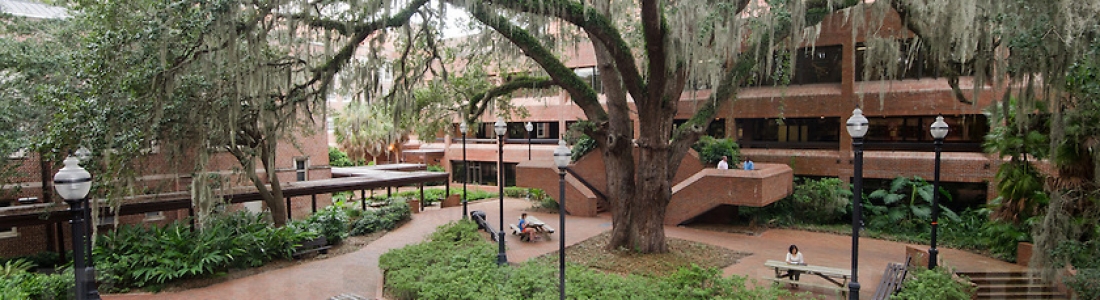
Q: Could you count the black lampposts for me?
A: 8